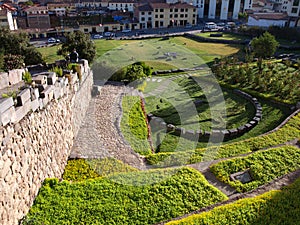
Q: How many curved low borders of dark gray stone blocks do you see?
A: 1